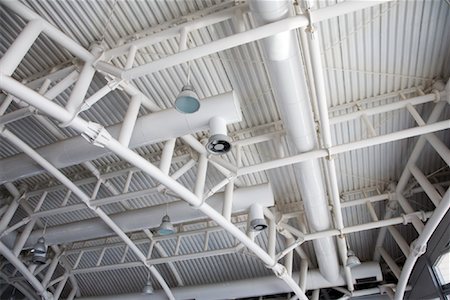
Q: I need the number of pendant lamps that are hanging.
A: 5